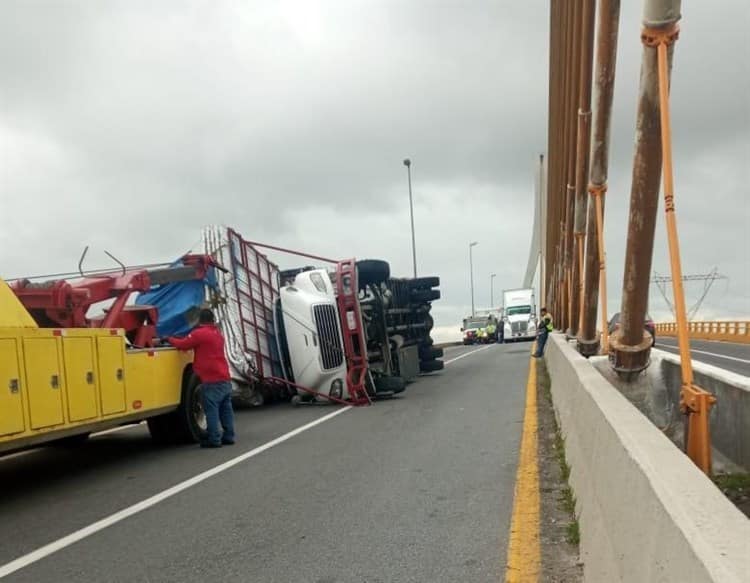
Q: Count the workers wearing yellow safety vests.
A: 3